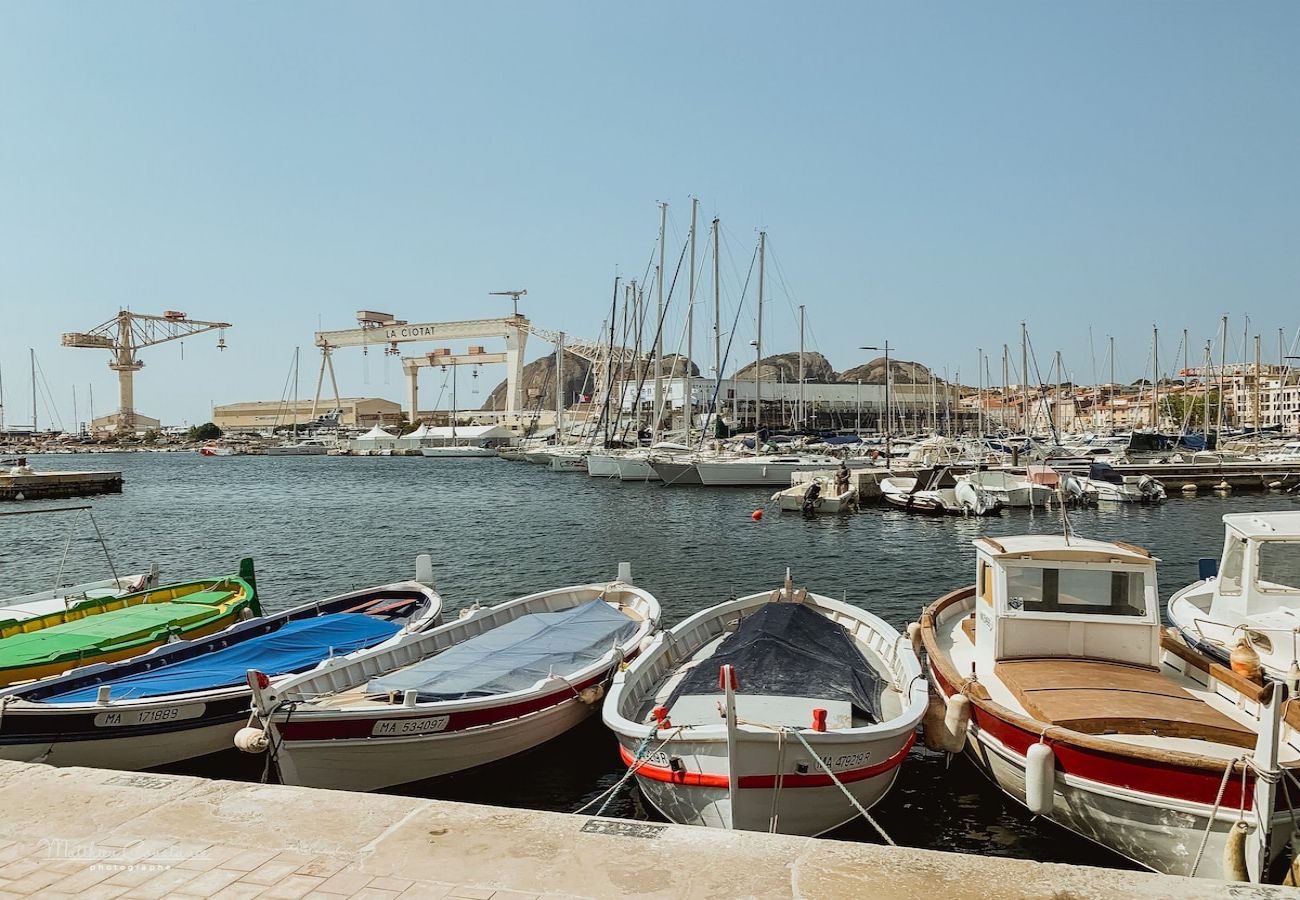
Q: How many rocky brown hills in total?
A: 3